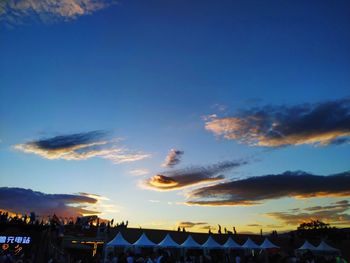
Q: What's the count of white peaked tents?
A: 10